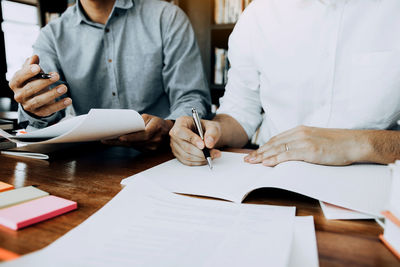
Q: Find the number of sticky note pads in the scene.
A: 3